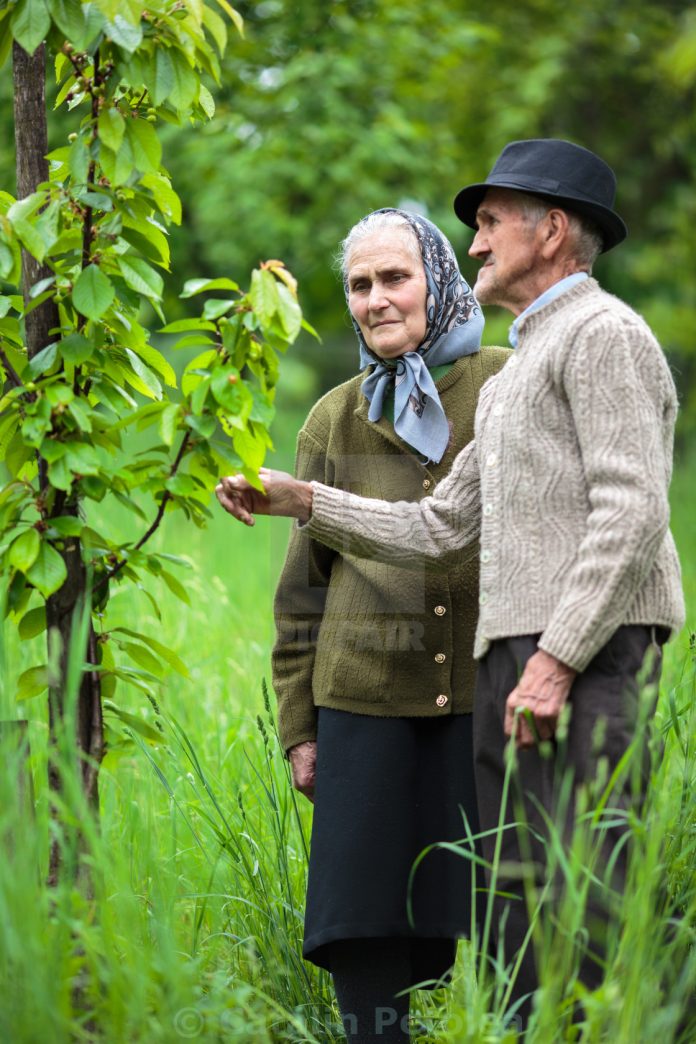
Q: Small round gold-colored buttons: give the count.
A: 4